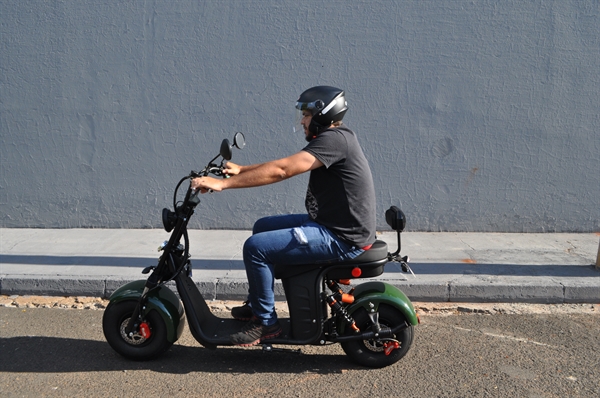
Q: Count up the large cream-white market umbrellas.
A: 0